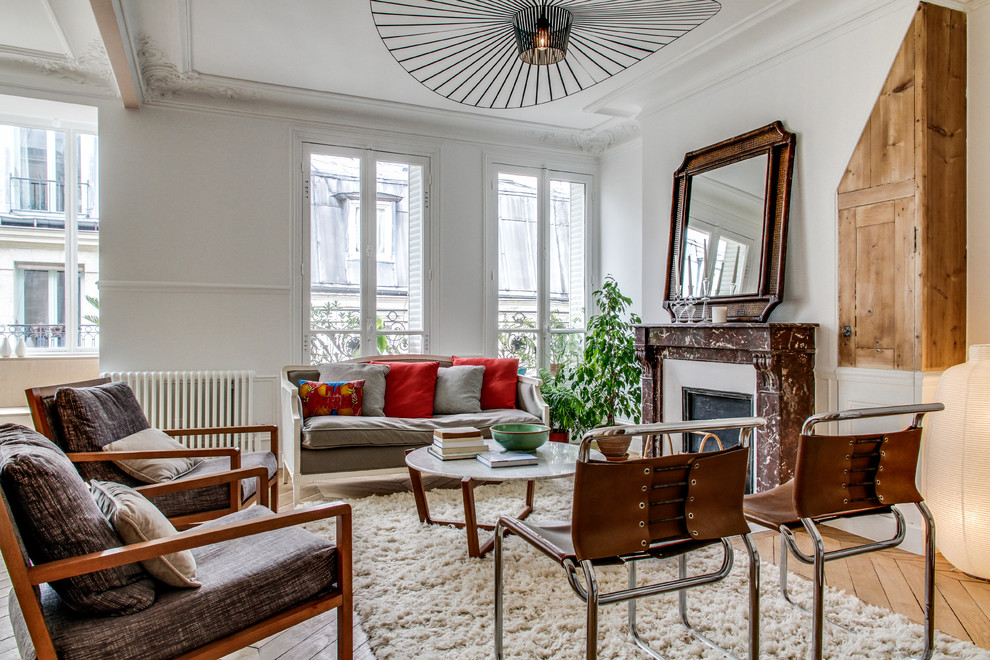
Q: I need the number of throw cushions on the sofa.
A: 5